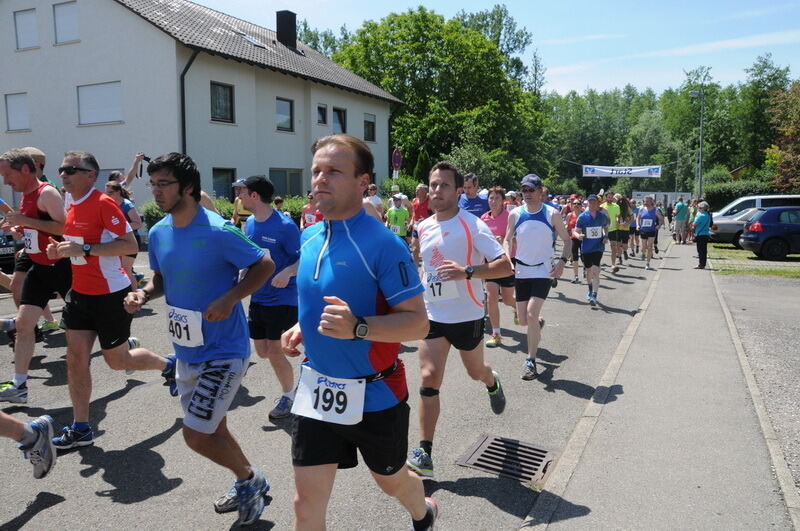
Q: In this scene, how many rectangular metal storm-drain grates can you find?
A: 1